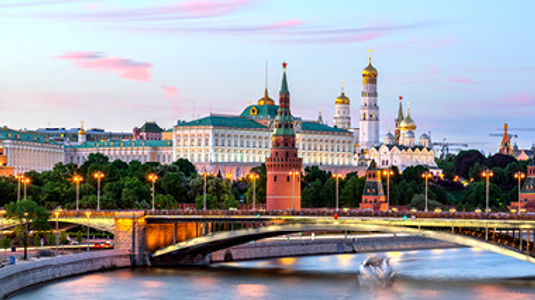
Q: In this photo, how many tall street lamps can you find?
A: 13